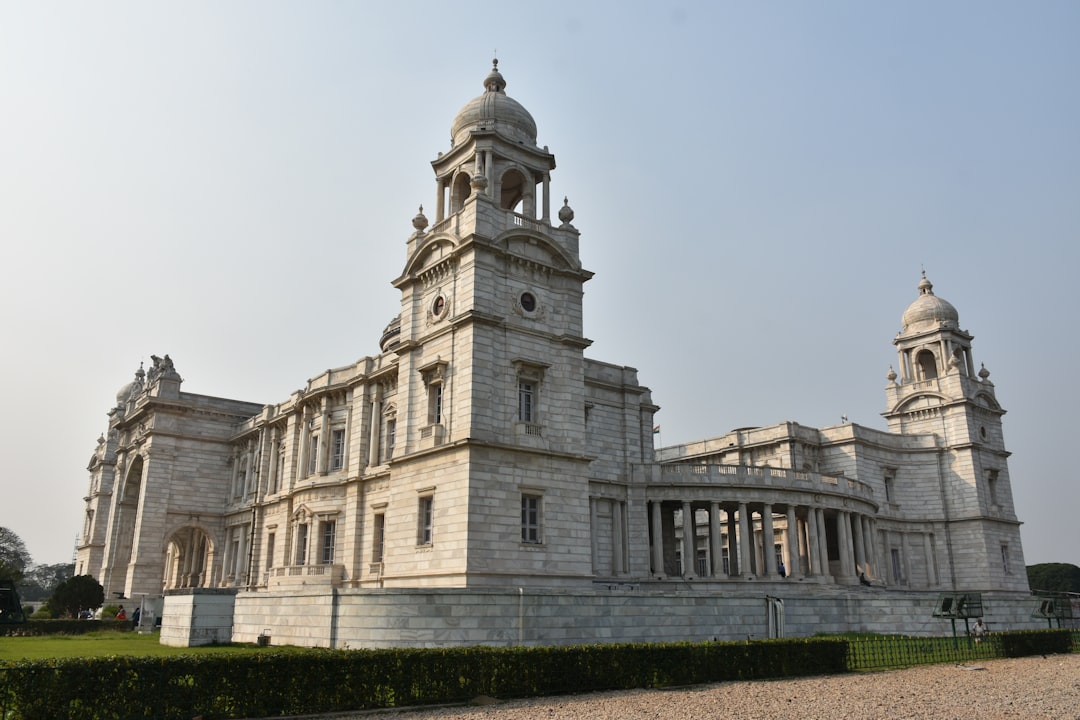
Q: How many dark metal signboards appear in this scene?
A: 2